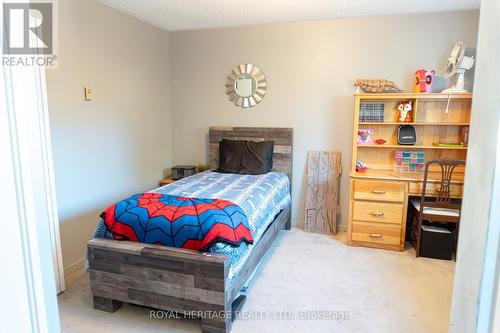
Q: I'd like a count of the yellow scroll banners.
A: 0